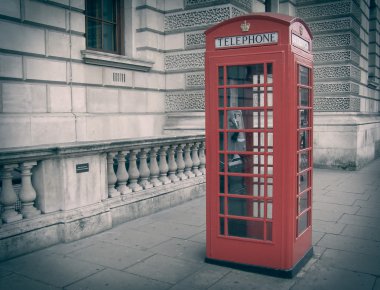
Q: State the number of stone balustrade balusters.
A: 13